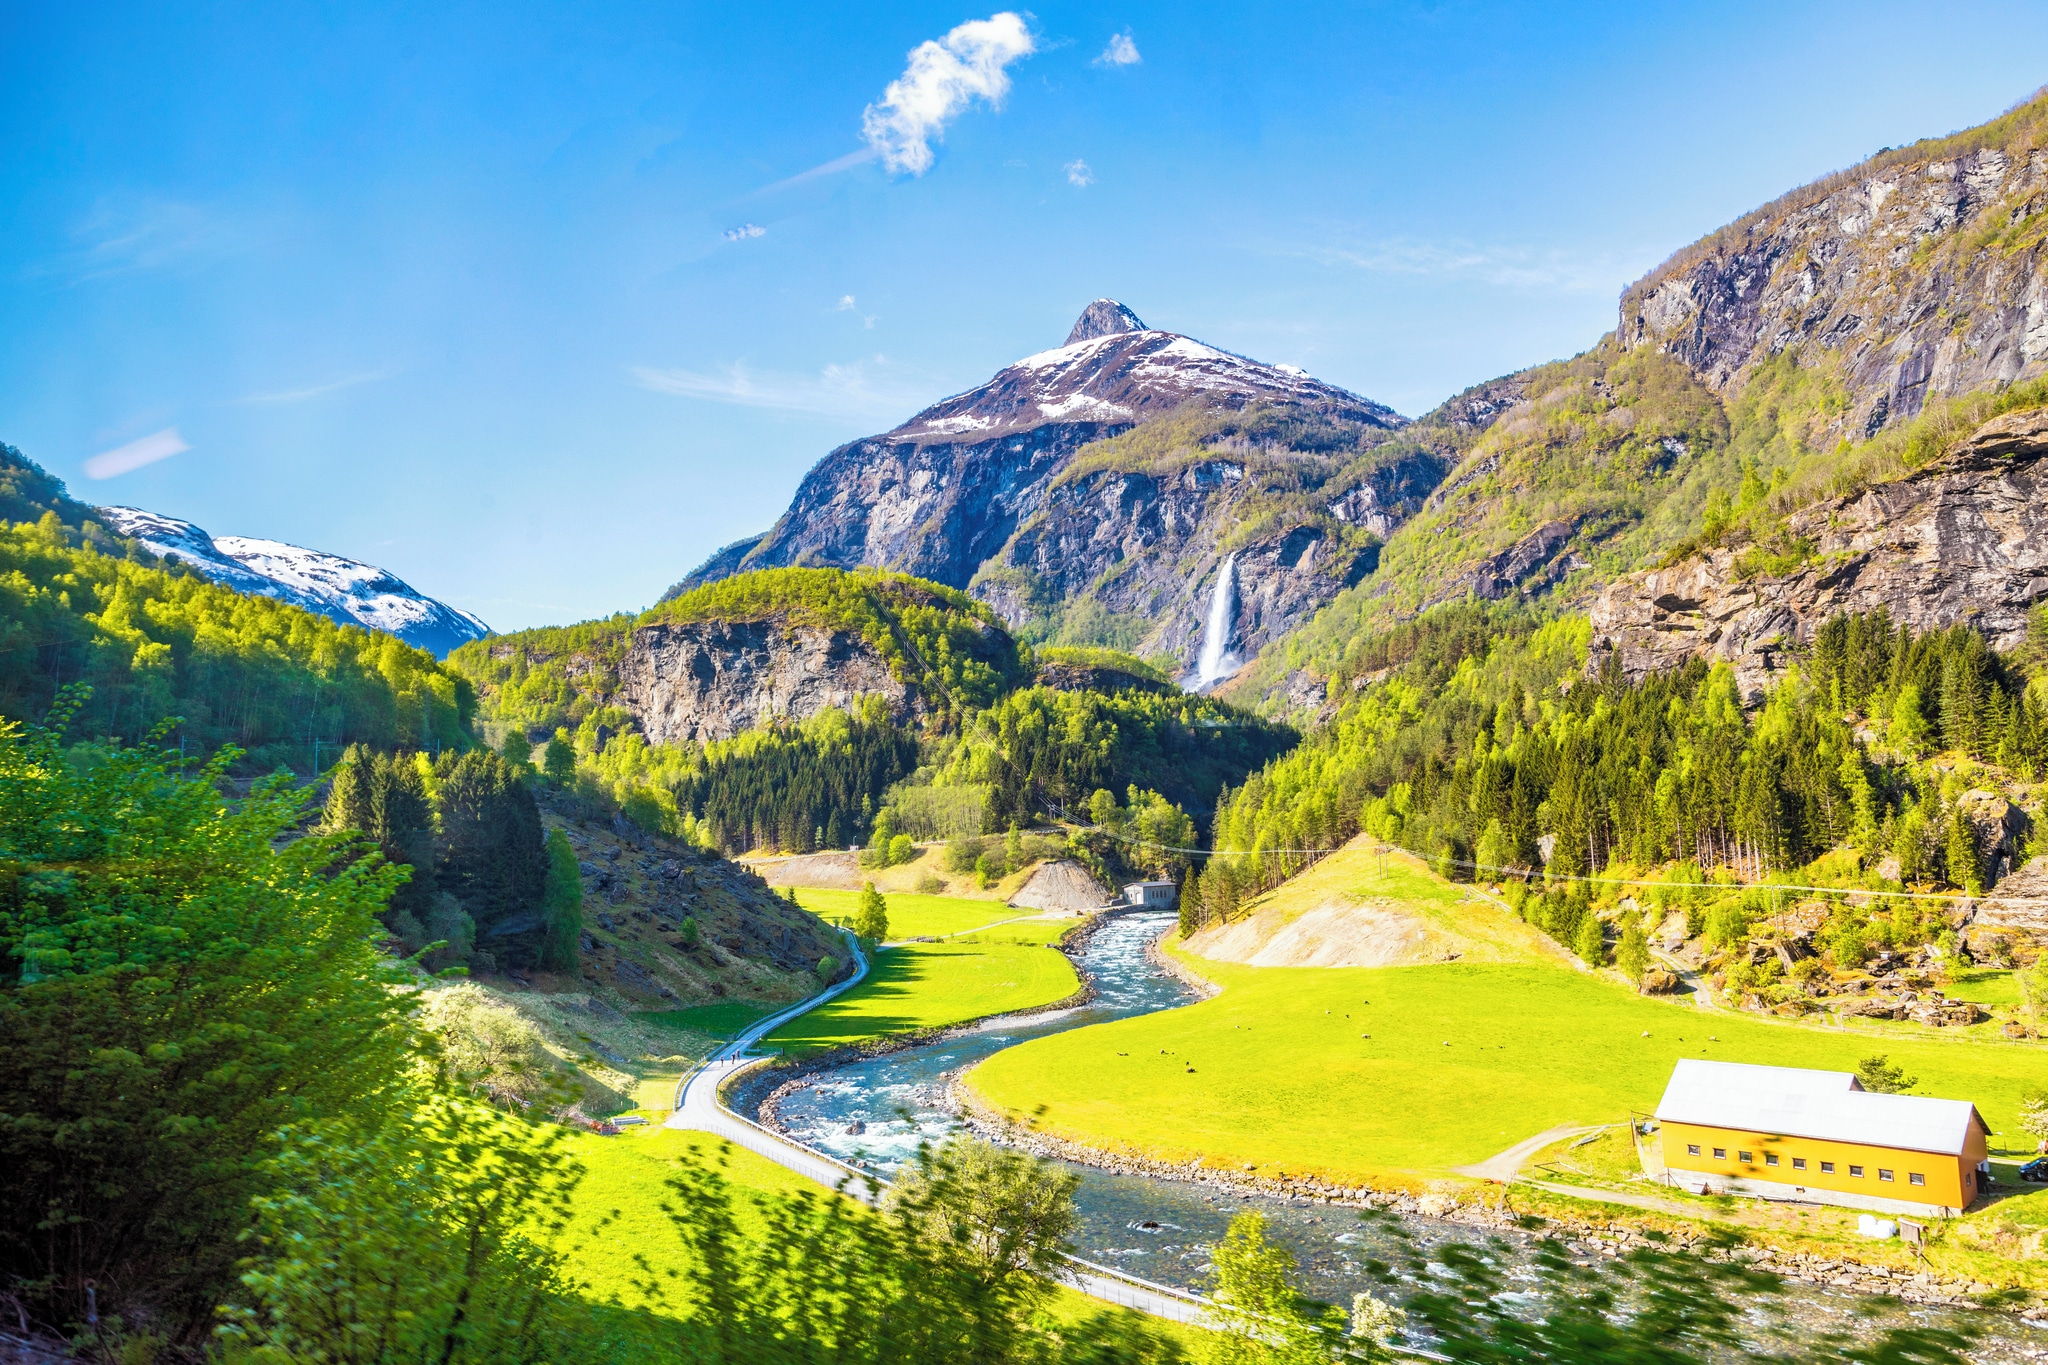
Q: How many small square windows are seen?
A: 9